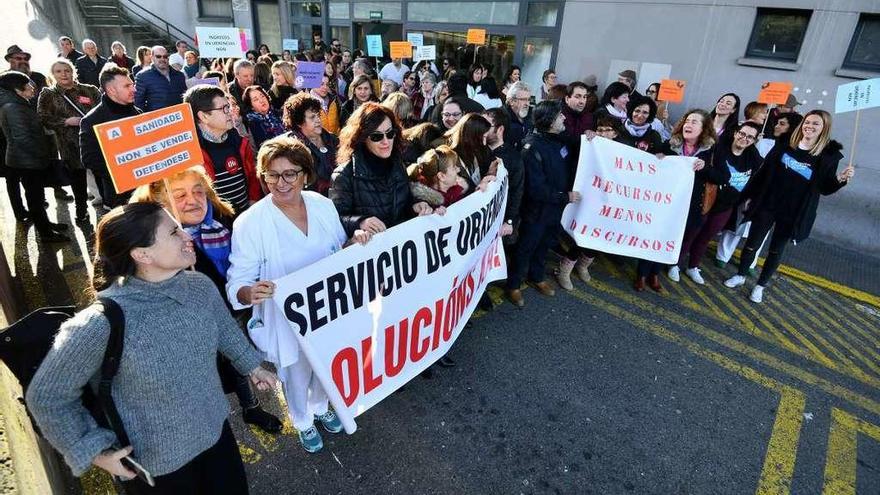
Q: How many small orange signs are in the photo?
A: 4